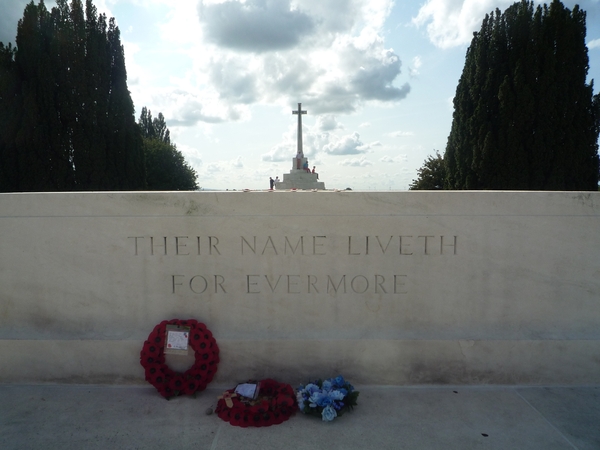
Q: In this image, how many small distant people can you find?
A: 5